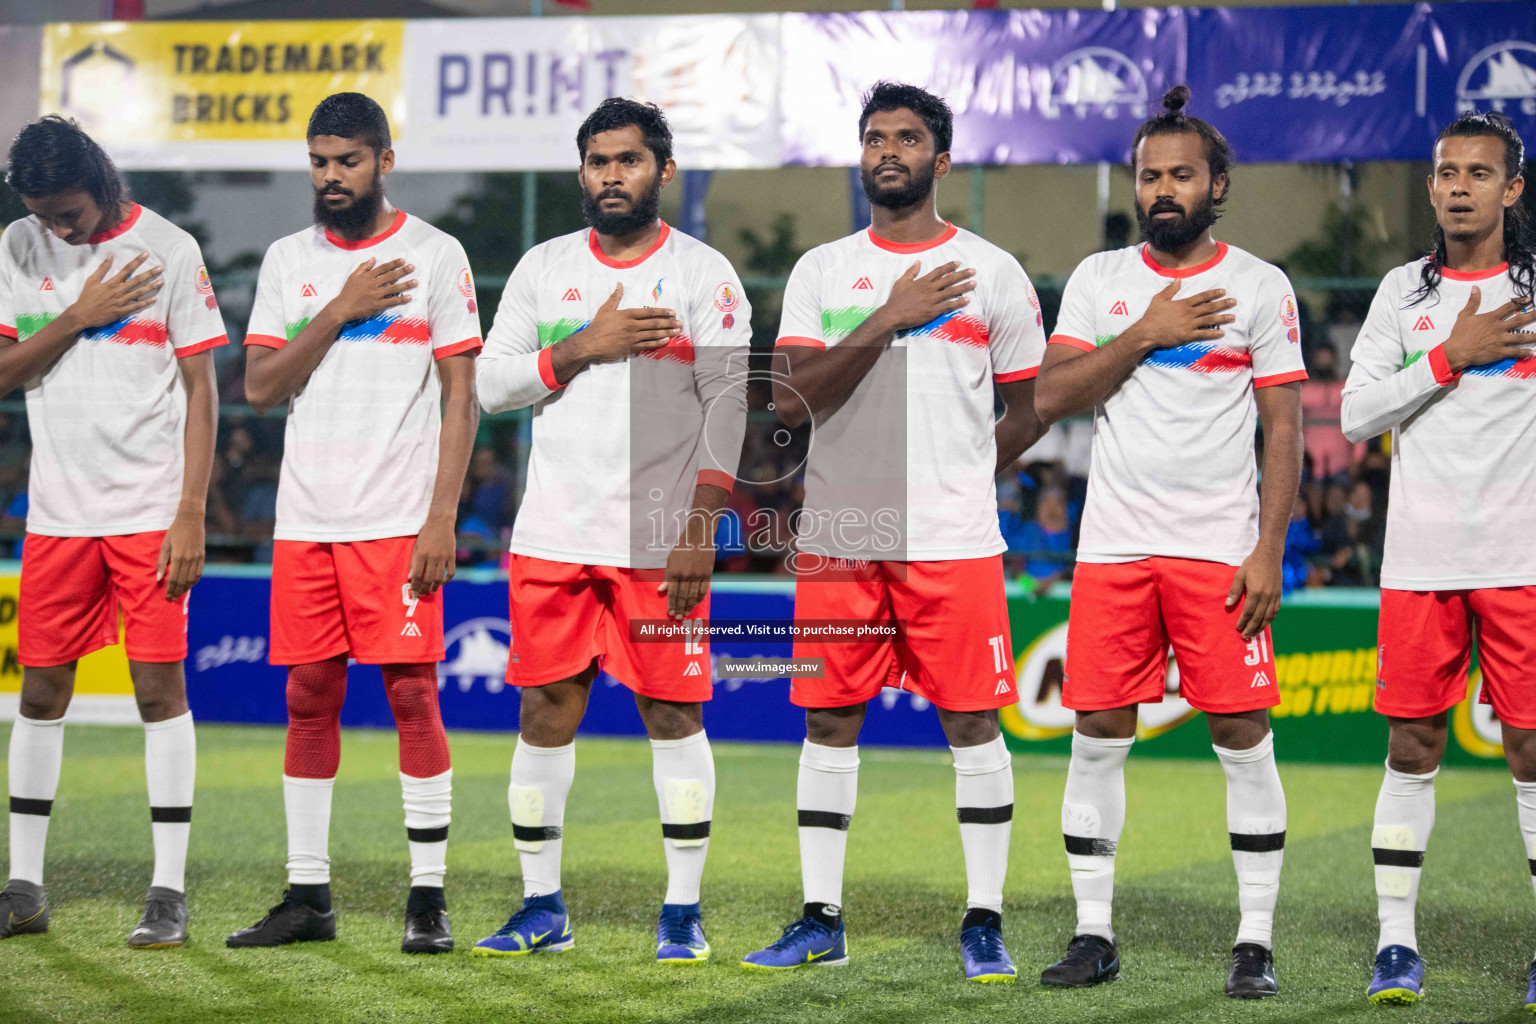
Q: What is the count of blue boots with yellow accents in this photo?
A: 6